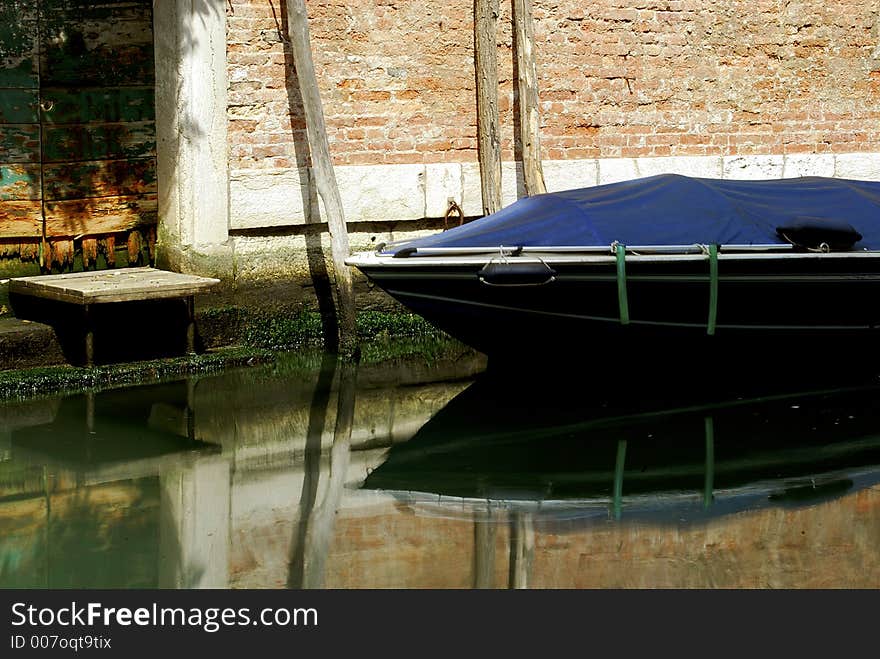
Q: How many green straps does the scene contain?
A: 2